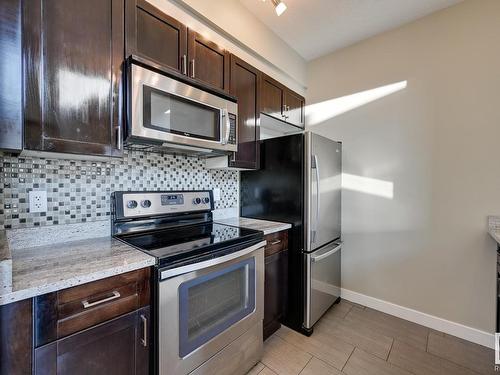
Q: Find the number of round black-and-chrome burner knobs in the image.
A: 4